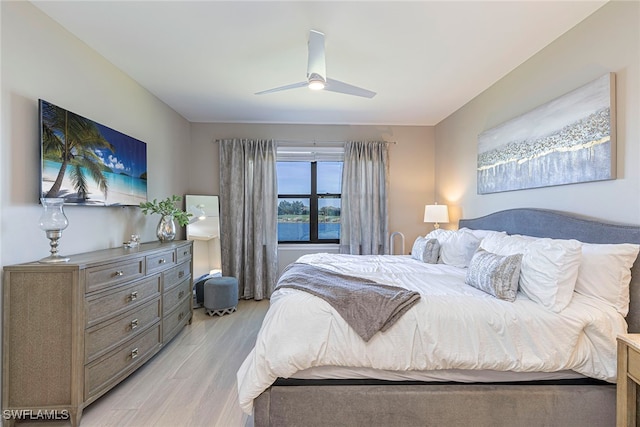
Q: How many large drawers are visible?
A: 6